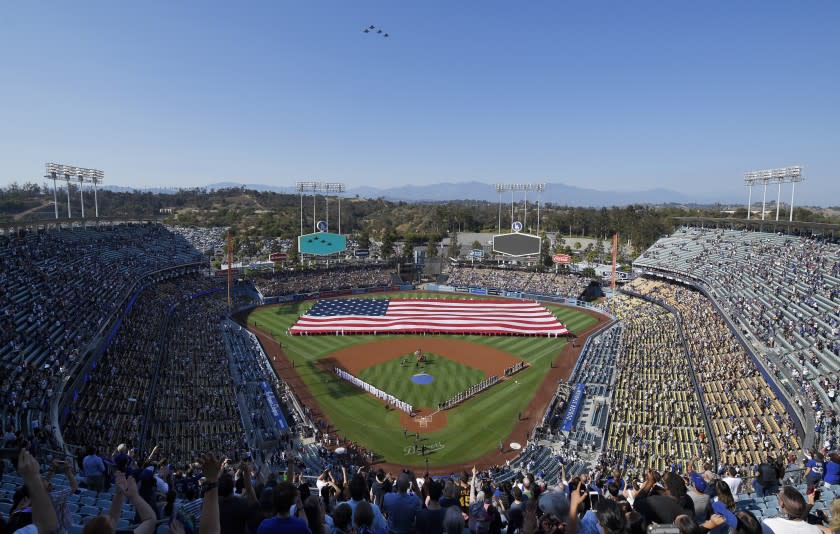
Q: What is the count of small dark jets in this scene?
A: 4